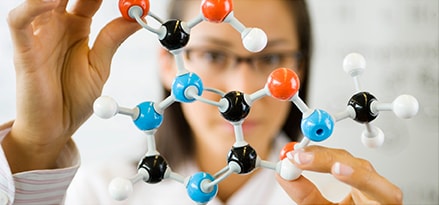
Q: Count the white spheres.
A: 7